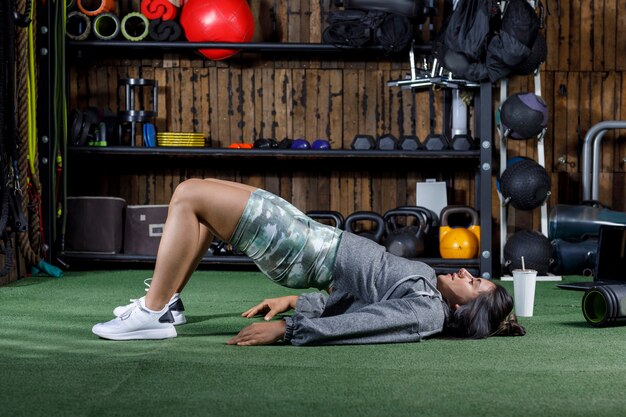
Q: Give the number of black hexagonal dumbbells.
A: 5